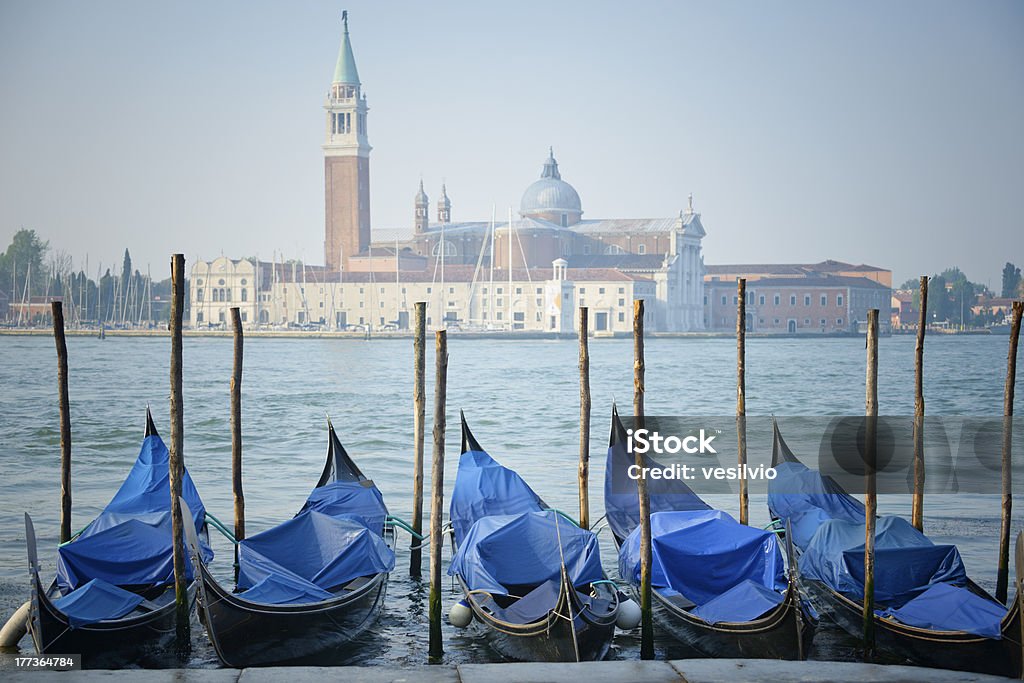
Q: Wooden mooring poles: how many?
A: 11